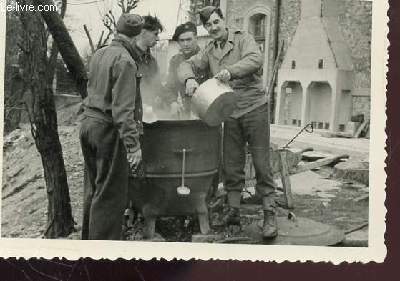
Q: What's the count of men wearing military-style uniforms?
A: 4